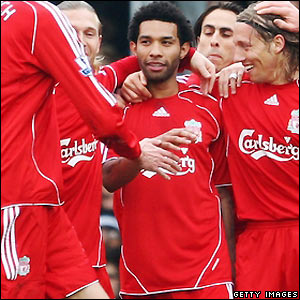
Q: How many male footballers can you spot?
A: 5